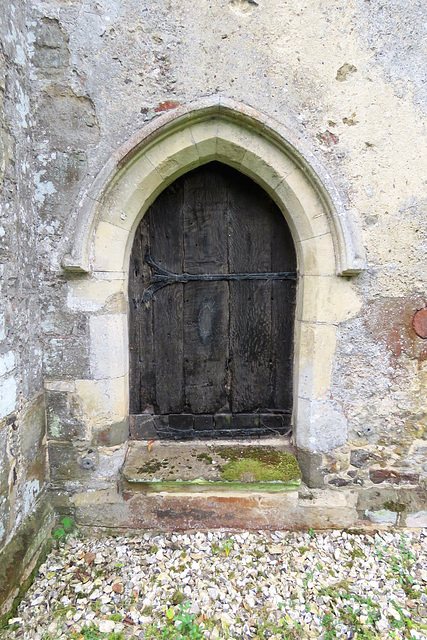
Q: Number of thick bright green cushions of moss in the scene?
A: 1